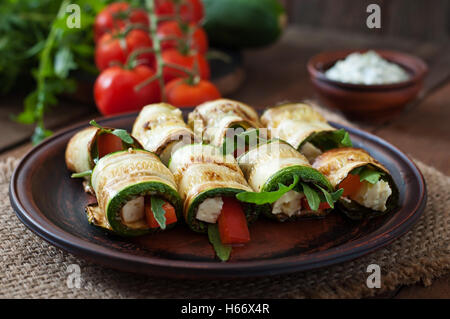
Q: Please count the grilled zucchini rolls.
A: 8